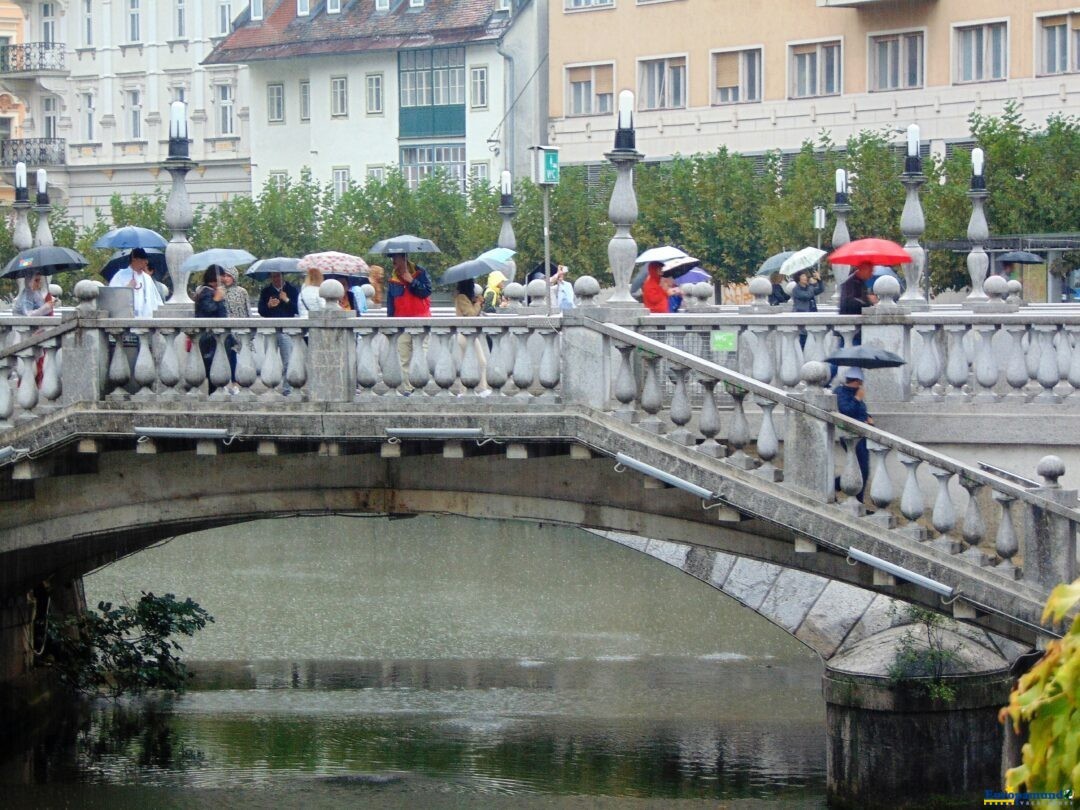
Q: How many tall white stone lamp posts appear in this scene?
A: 8